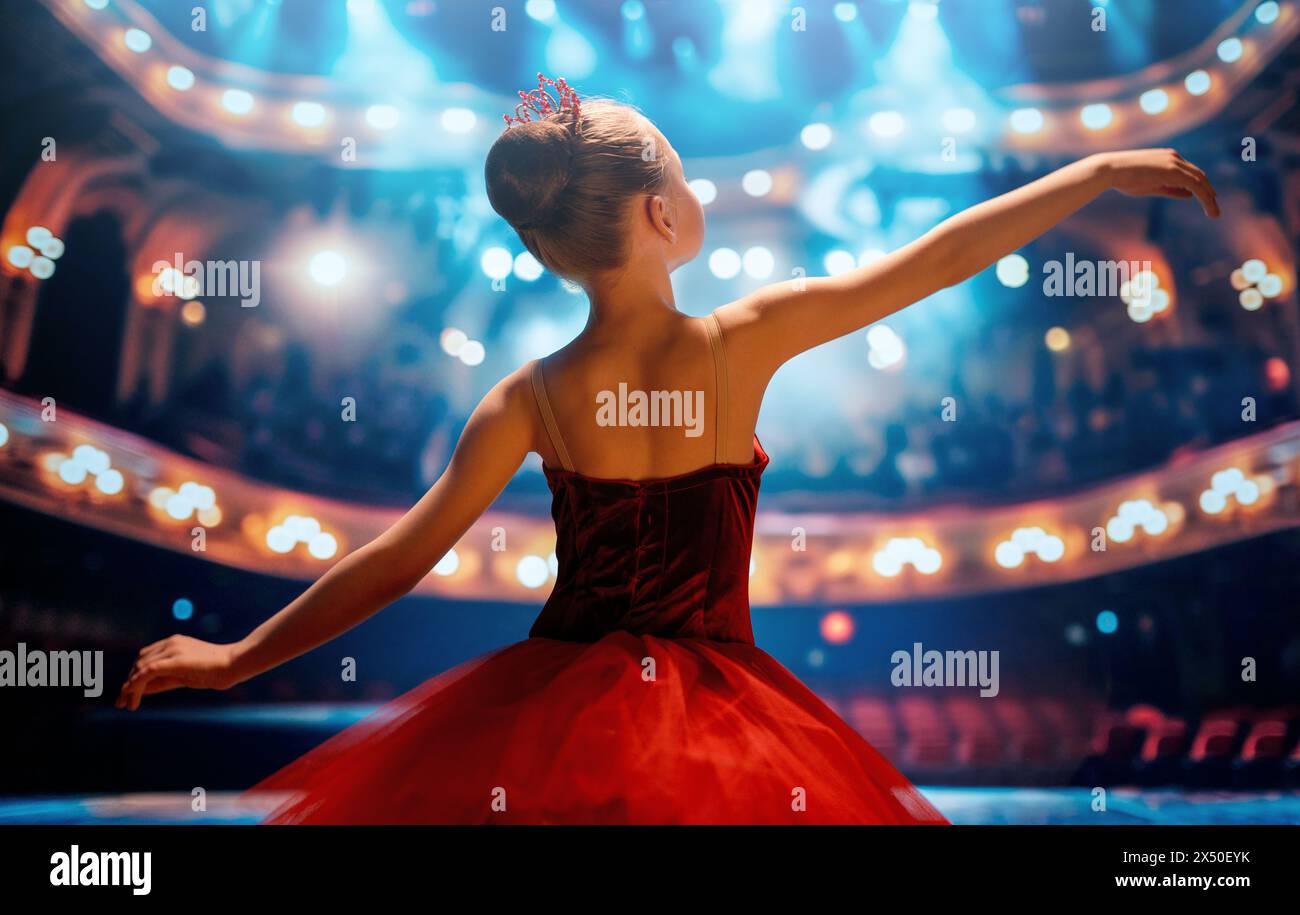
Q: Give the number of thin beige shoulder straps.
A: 2